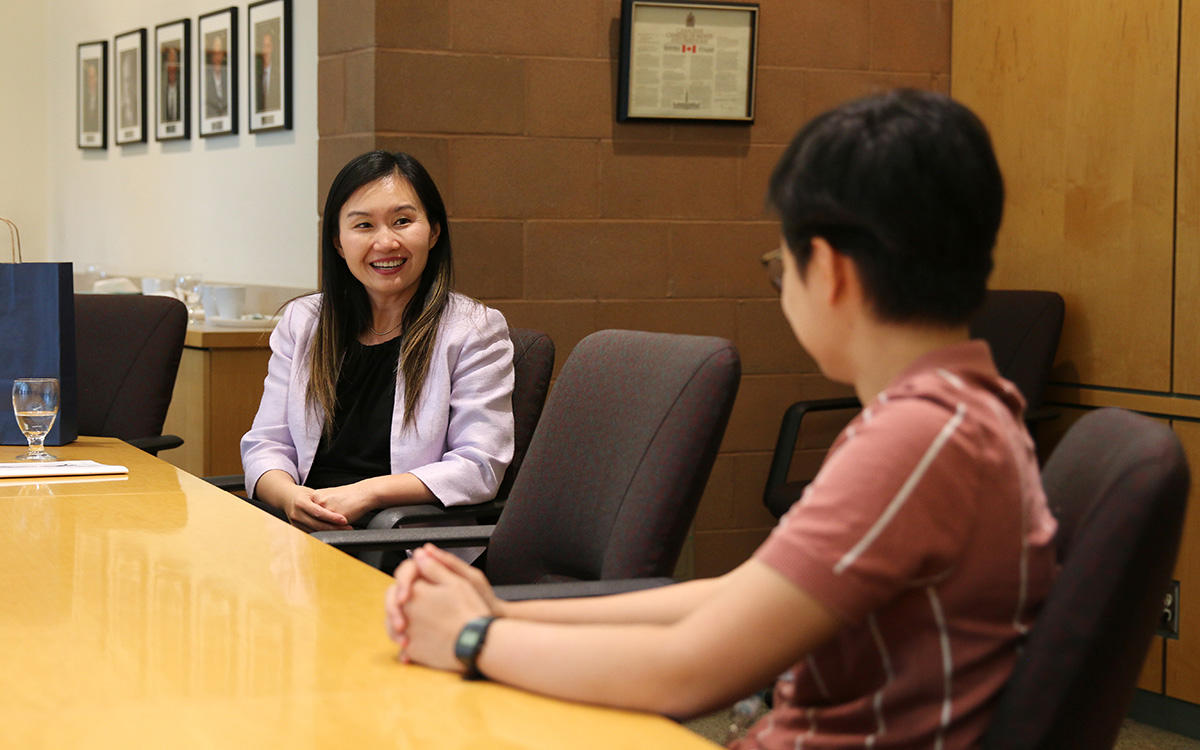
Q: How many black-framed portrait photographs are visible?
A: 5